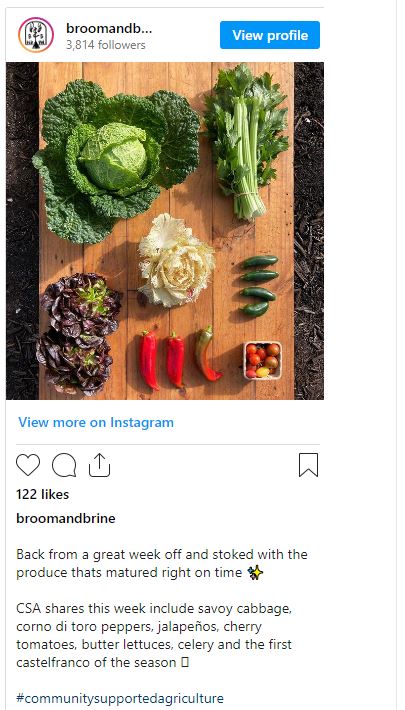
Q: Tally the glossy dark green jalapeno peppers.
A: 4